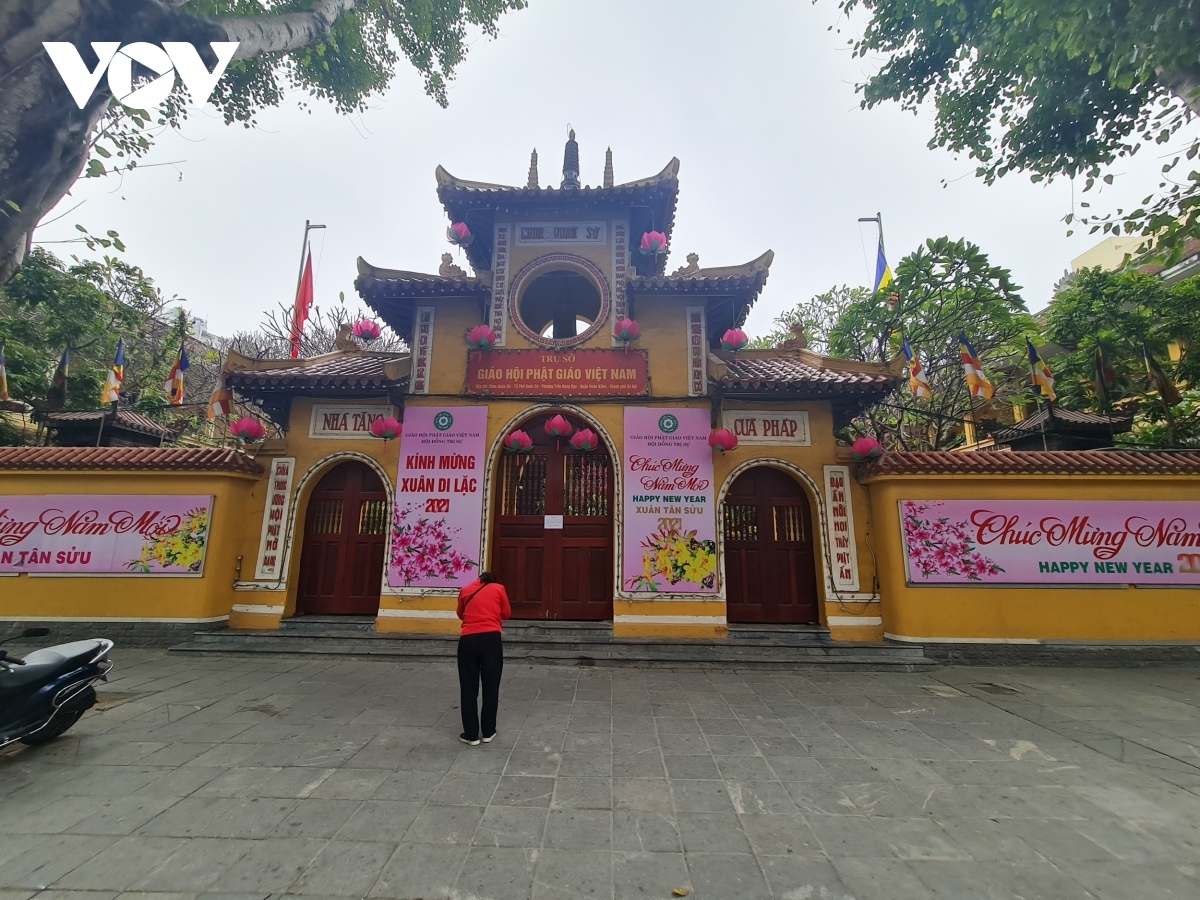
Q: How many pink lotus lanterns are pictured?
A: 13